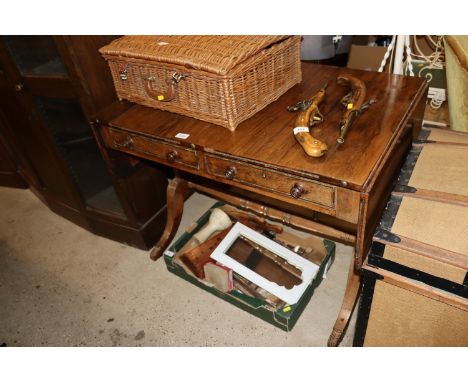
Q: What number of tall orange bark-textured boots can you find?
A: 0